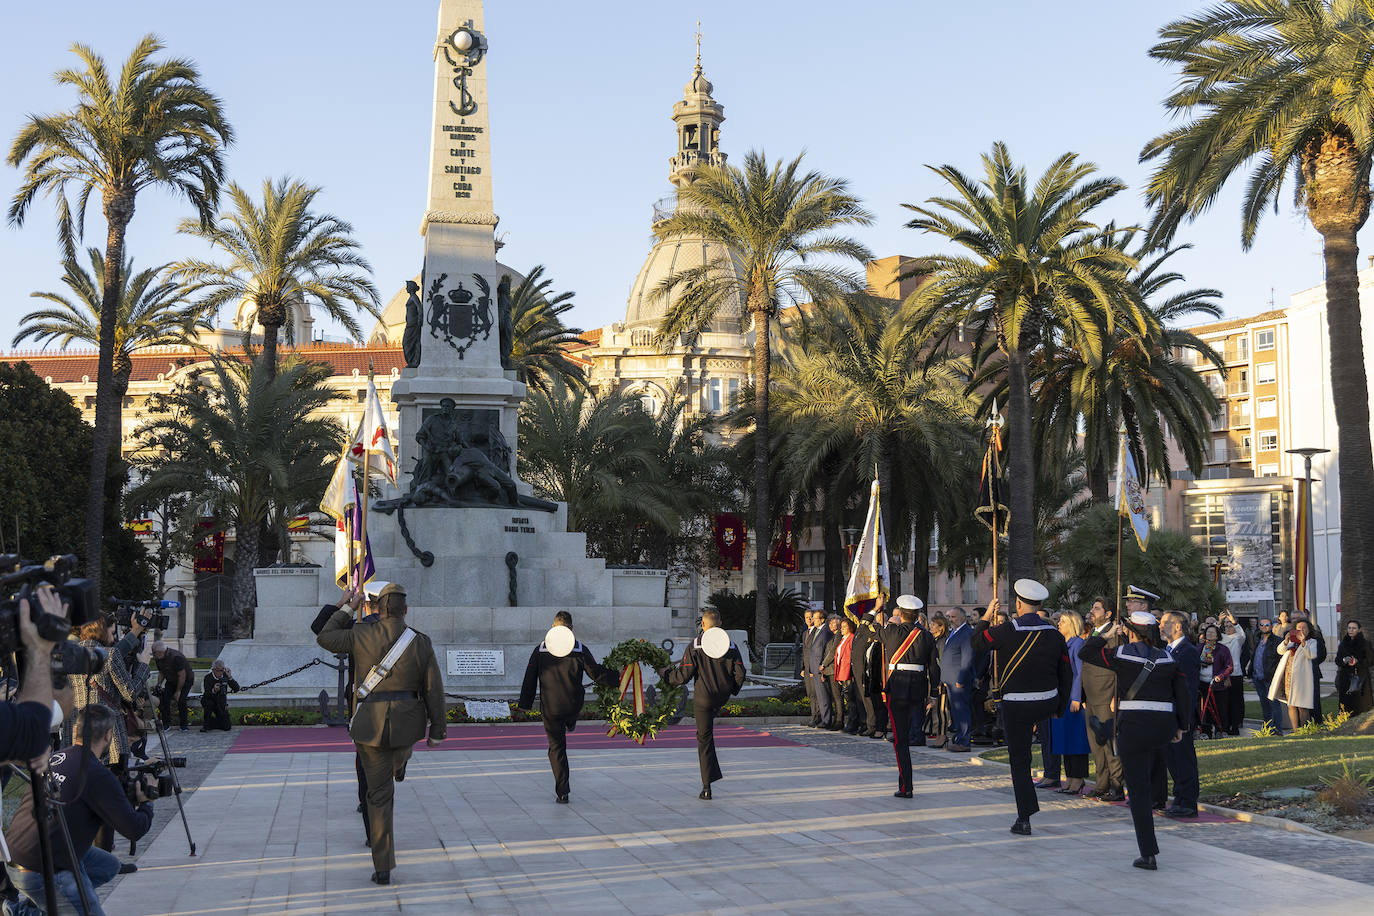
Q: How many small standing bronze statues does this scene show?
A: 2